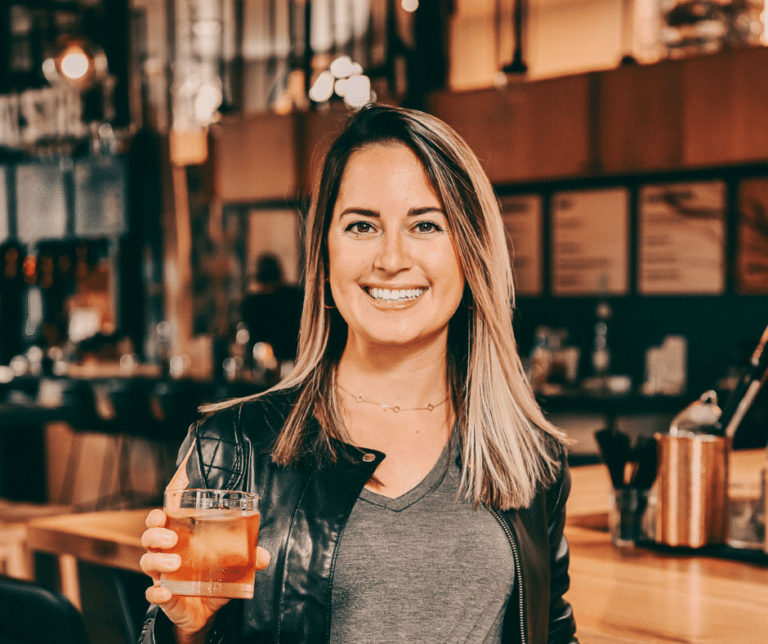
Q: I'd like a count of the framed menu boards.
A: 4